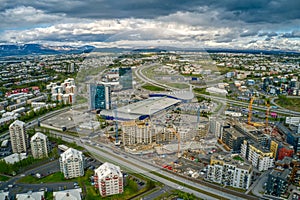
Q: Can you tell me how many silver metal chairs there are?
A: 0